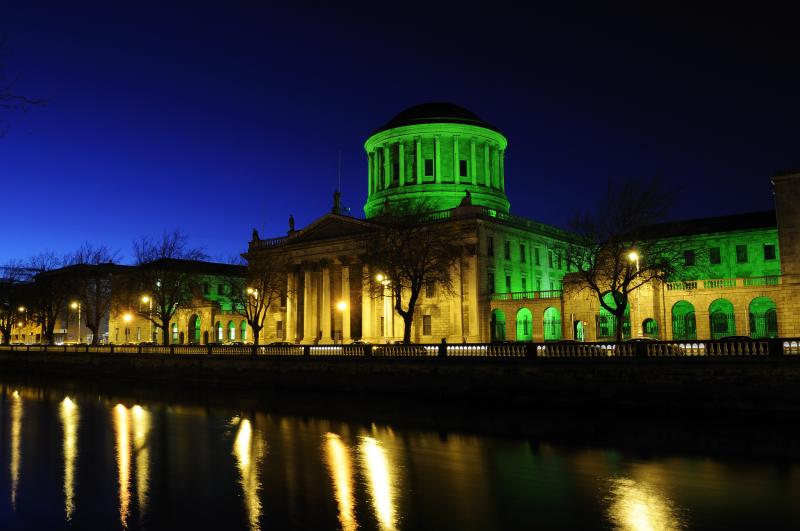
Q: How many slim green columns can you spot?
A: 11